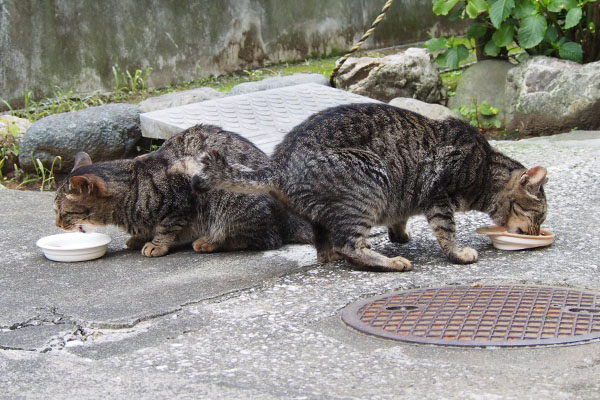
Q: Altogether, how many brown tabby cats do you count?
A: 2